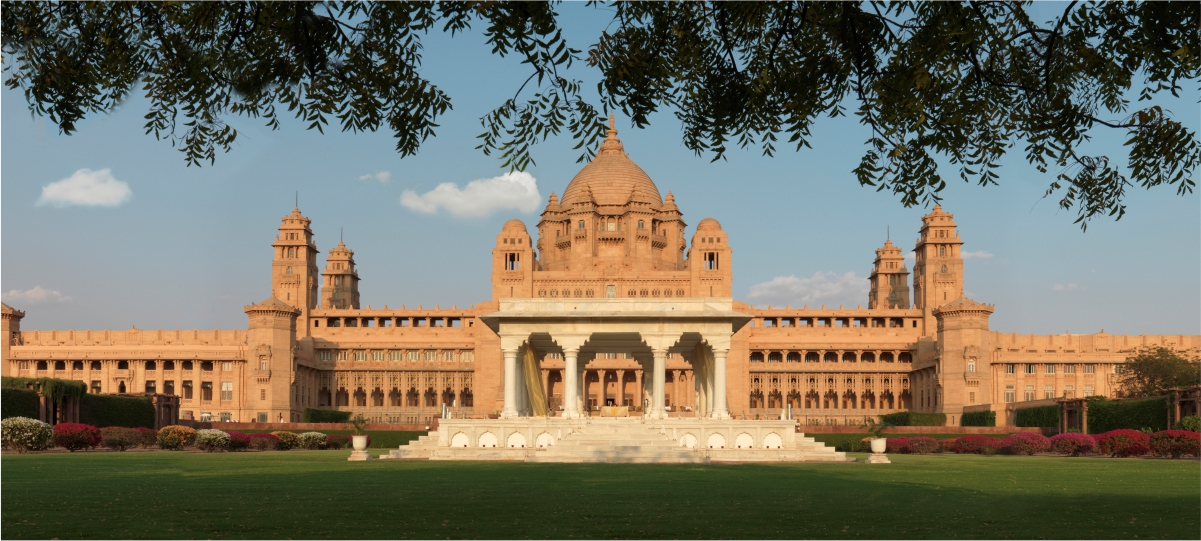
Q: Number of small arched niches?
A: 8